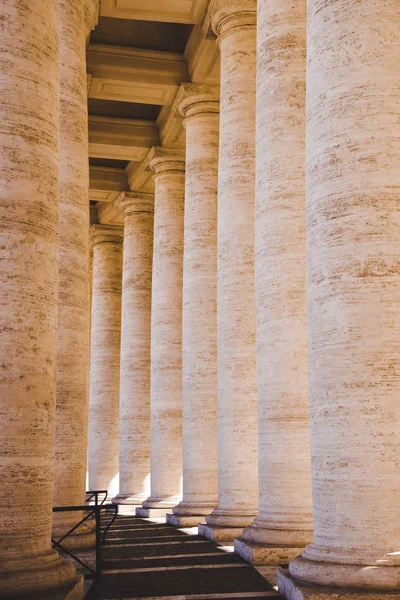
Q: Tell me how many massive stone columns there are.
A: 9